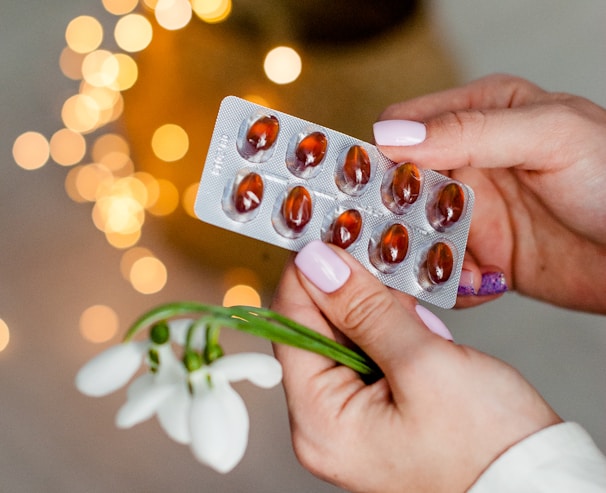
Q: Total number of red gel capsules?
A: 10